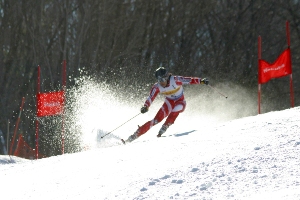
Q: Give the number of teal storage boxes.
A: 0